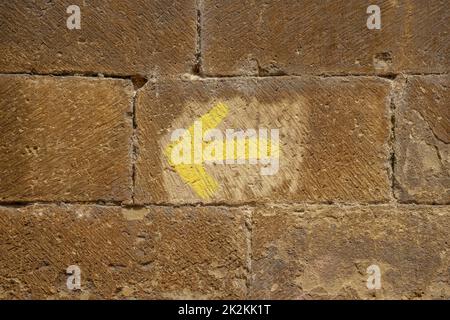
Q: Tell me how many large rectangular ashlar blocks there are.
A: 7